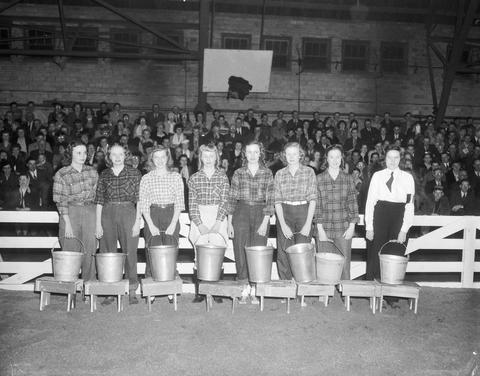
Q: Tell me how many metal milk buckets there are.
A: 8